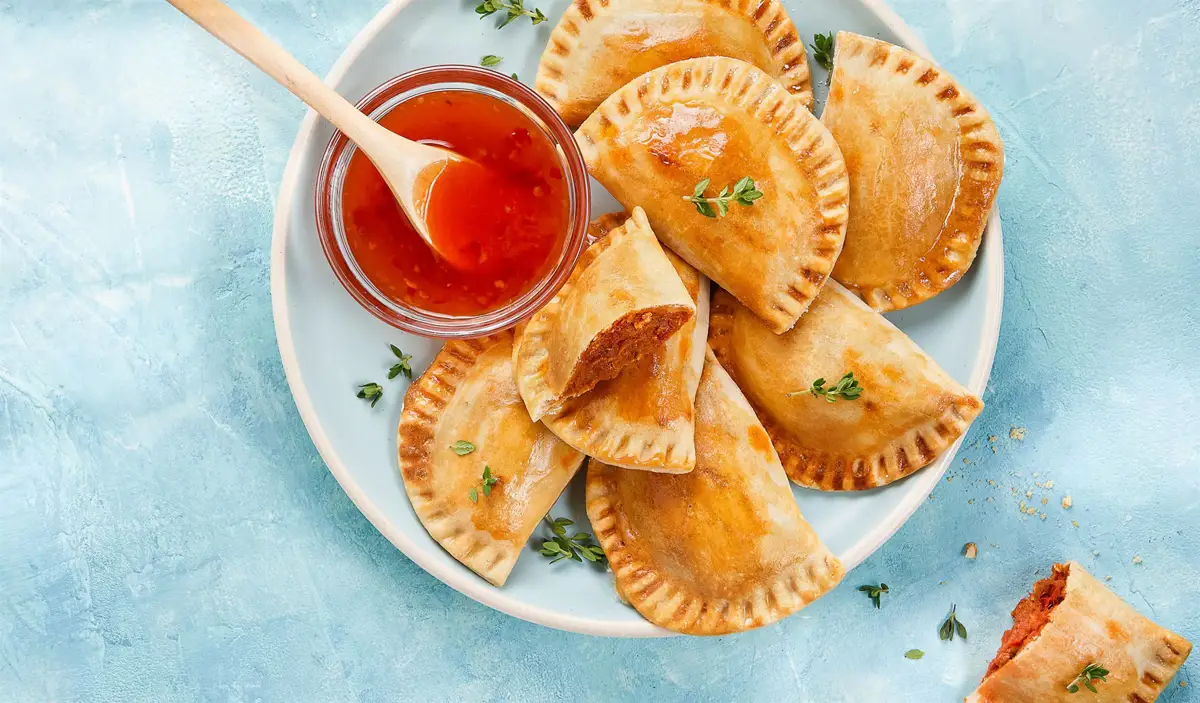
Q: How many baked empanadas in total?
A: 9